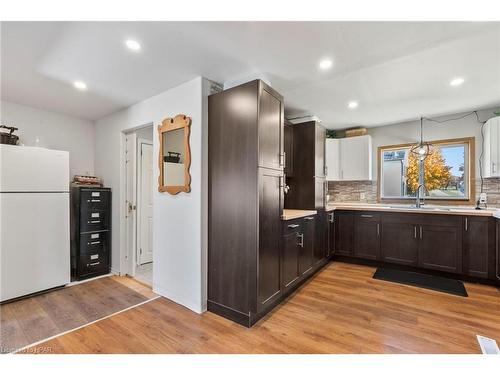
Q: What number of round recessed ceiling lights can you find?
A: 5